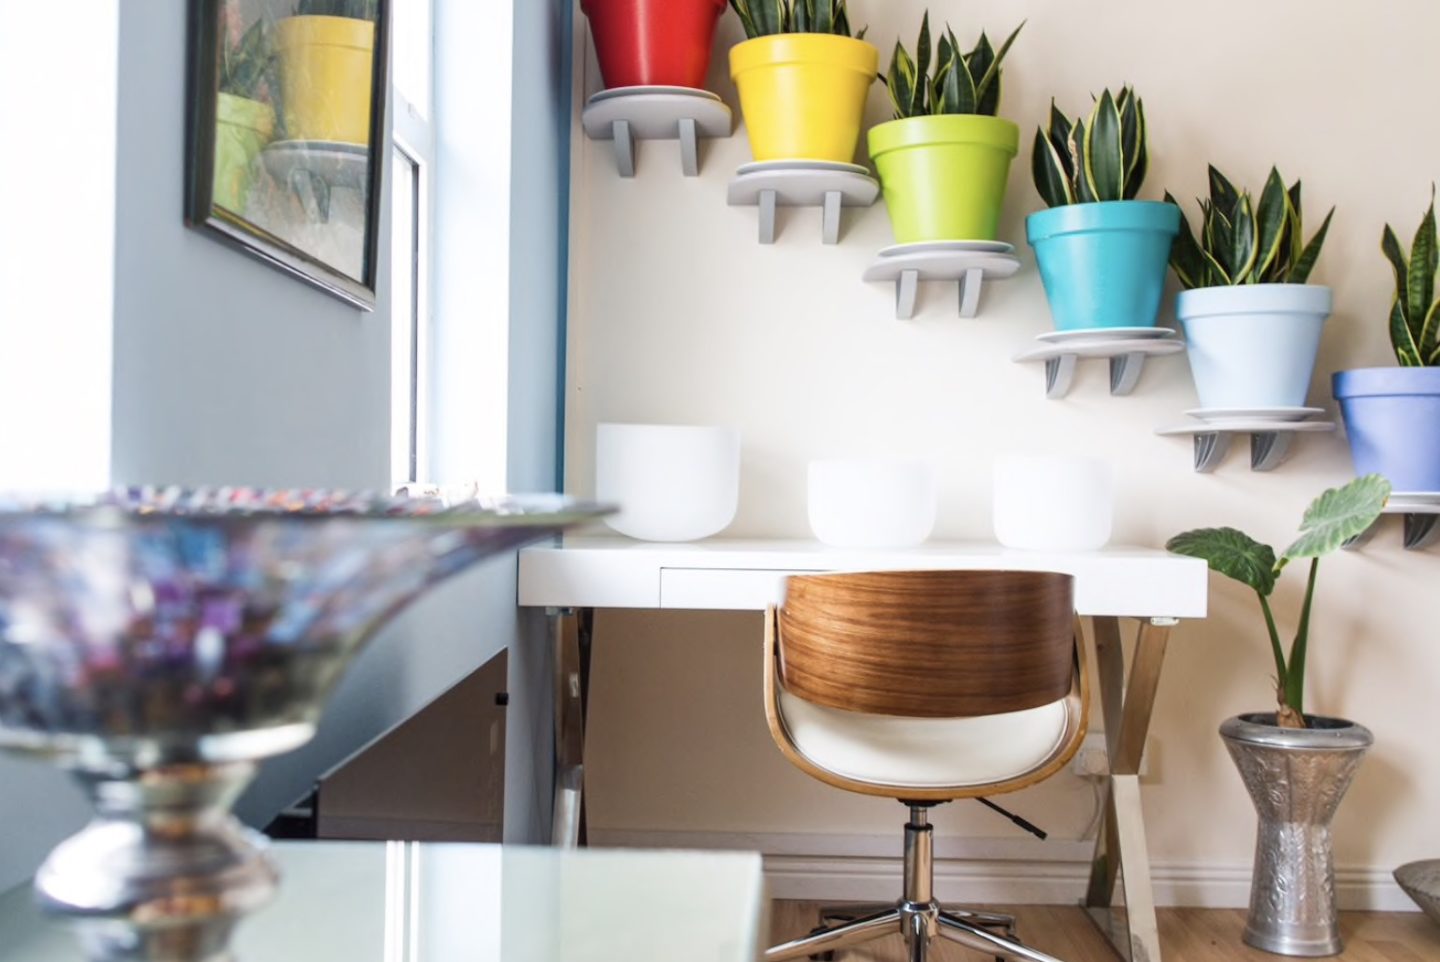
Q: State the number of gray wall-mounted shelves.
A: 6